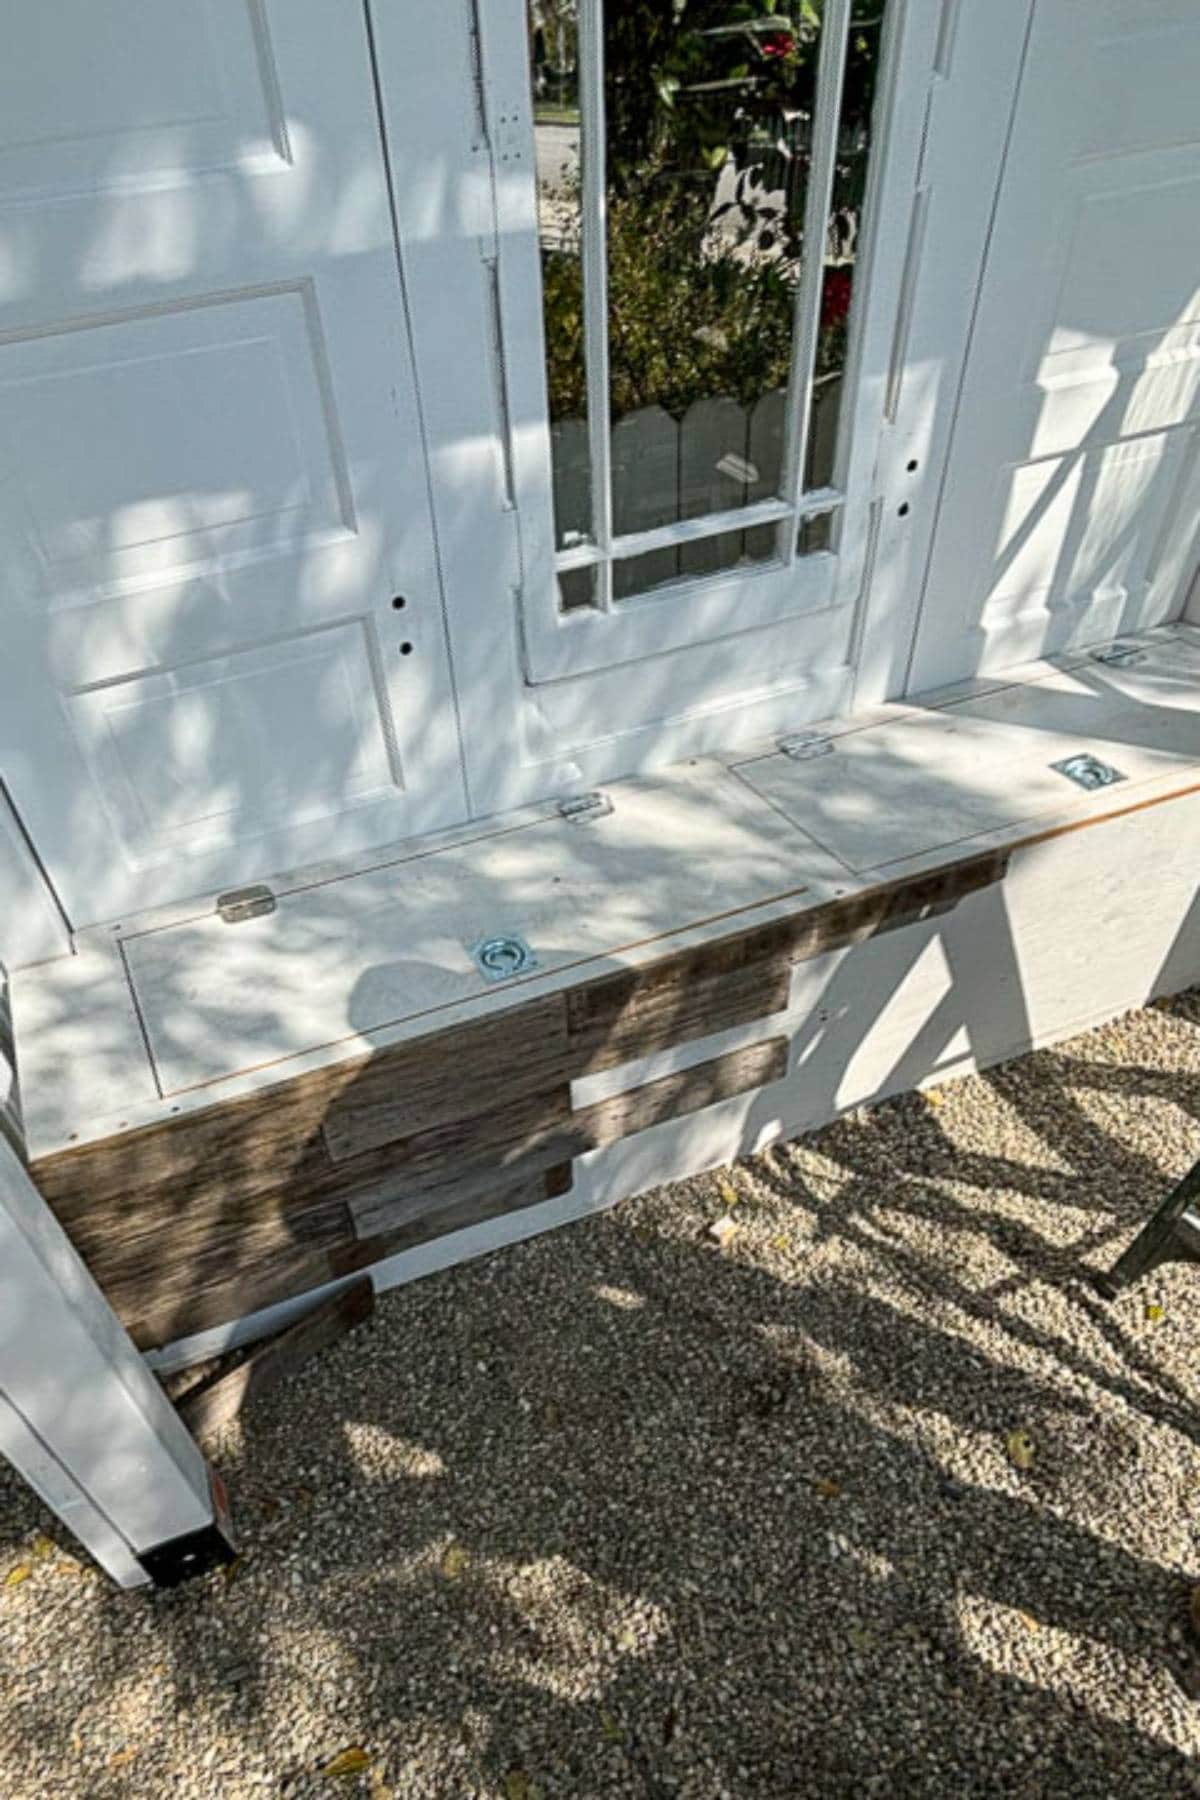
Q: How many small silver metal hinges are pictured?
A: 4